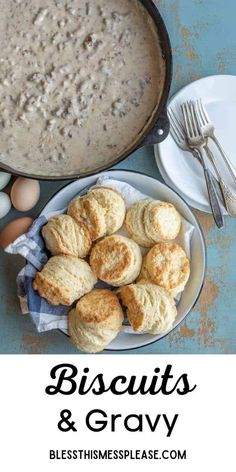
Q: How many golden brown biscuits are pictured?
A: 8